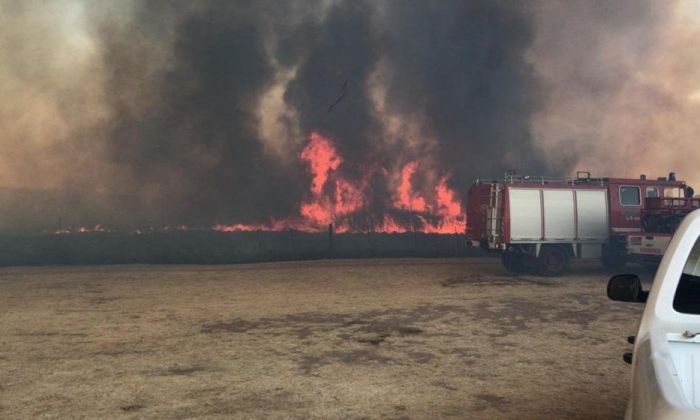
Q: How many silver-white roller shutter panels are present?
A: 3